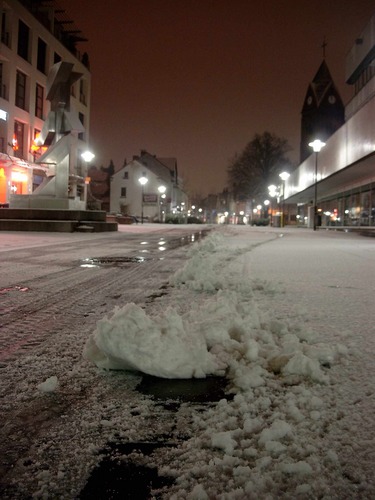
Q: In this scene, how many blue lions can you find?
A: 0